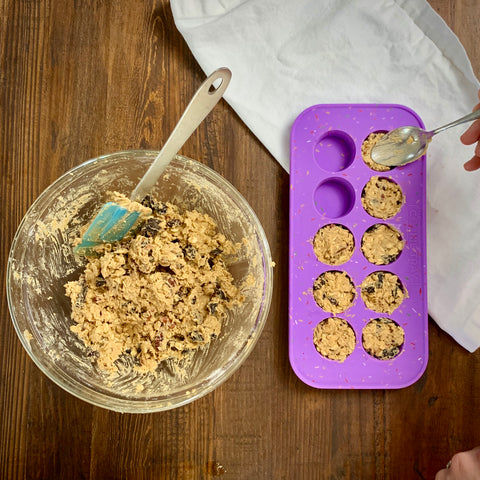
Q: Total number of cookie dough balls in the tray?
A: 8